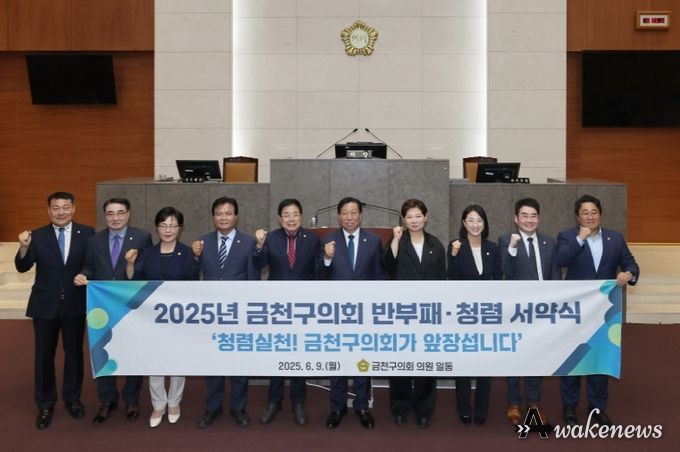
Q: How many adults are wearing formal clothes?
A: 10